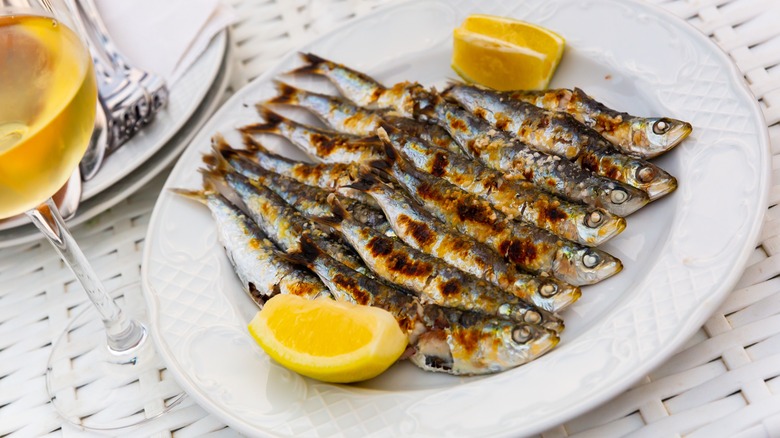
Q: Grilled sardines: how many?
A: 15